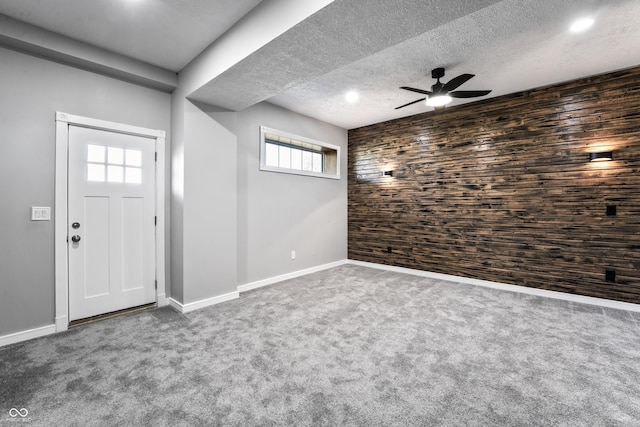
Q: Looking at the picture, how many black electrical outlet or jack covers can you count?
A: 3